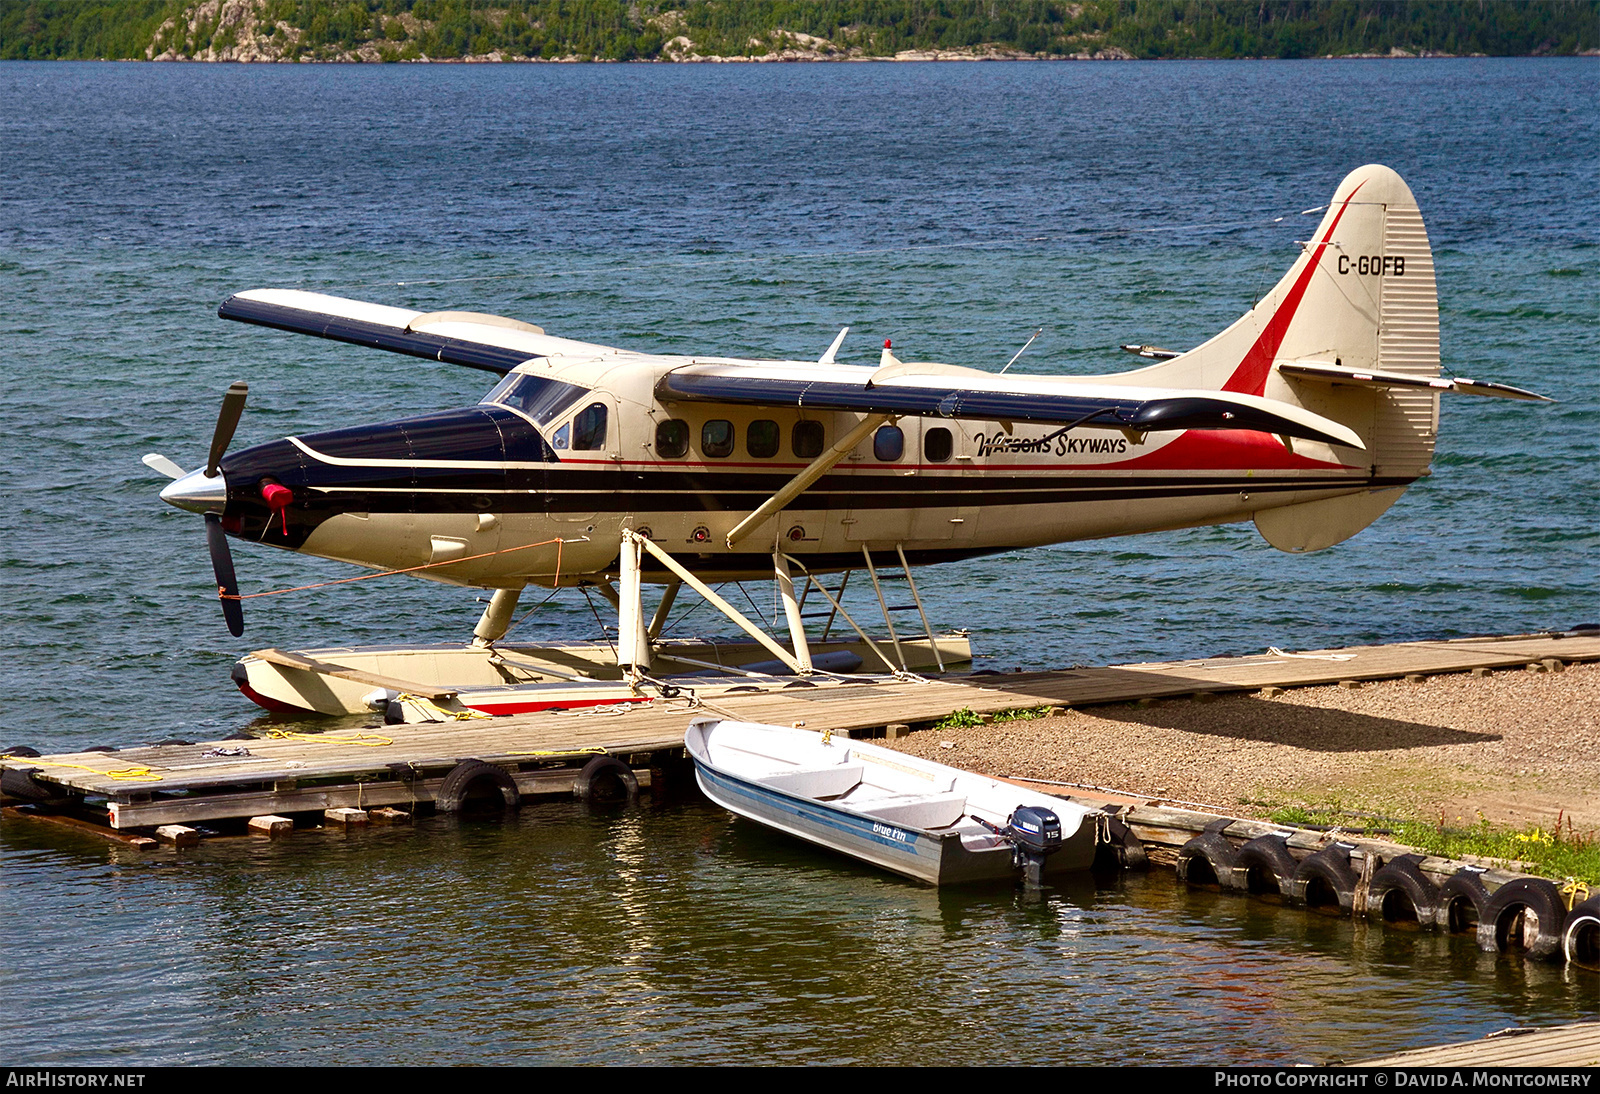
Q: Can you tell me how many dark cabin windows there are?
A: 6